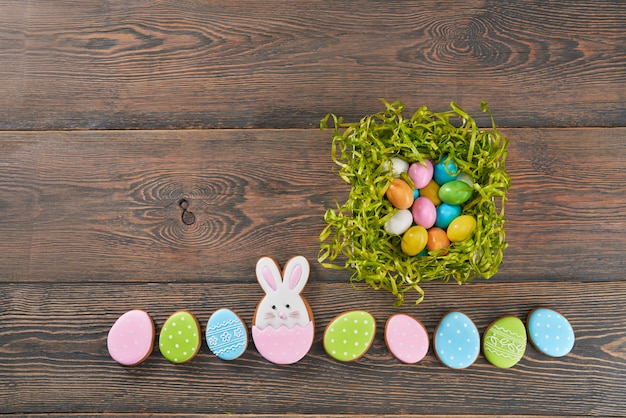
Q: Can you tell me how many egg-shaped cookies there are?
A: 8